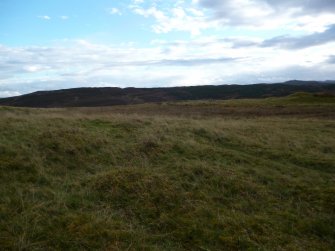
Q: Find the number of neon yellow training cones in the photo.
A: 0